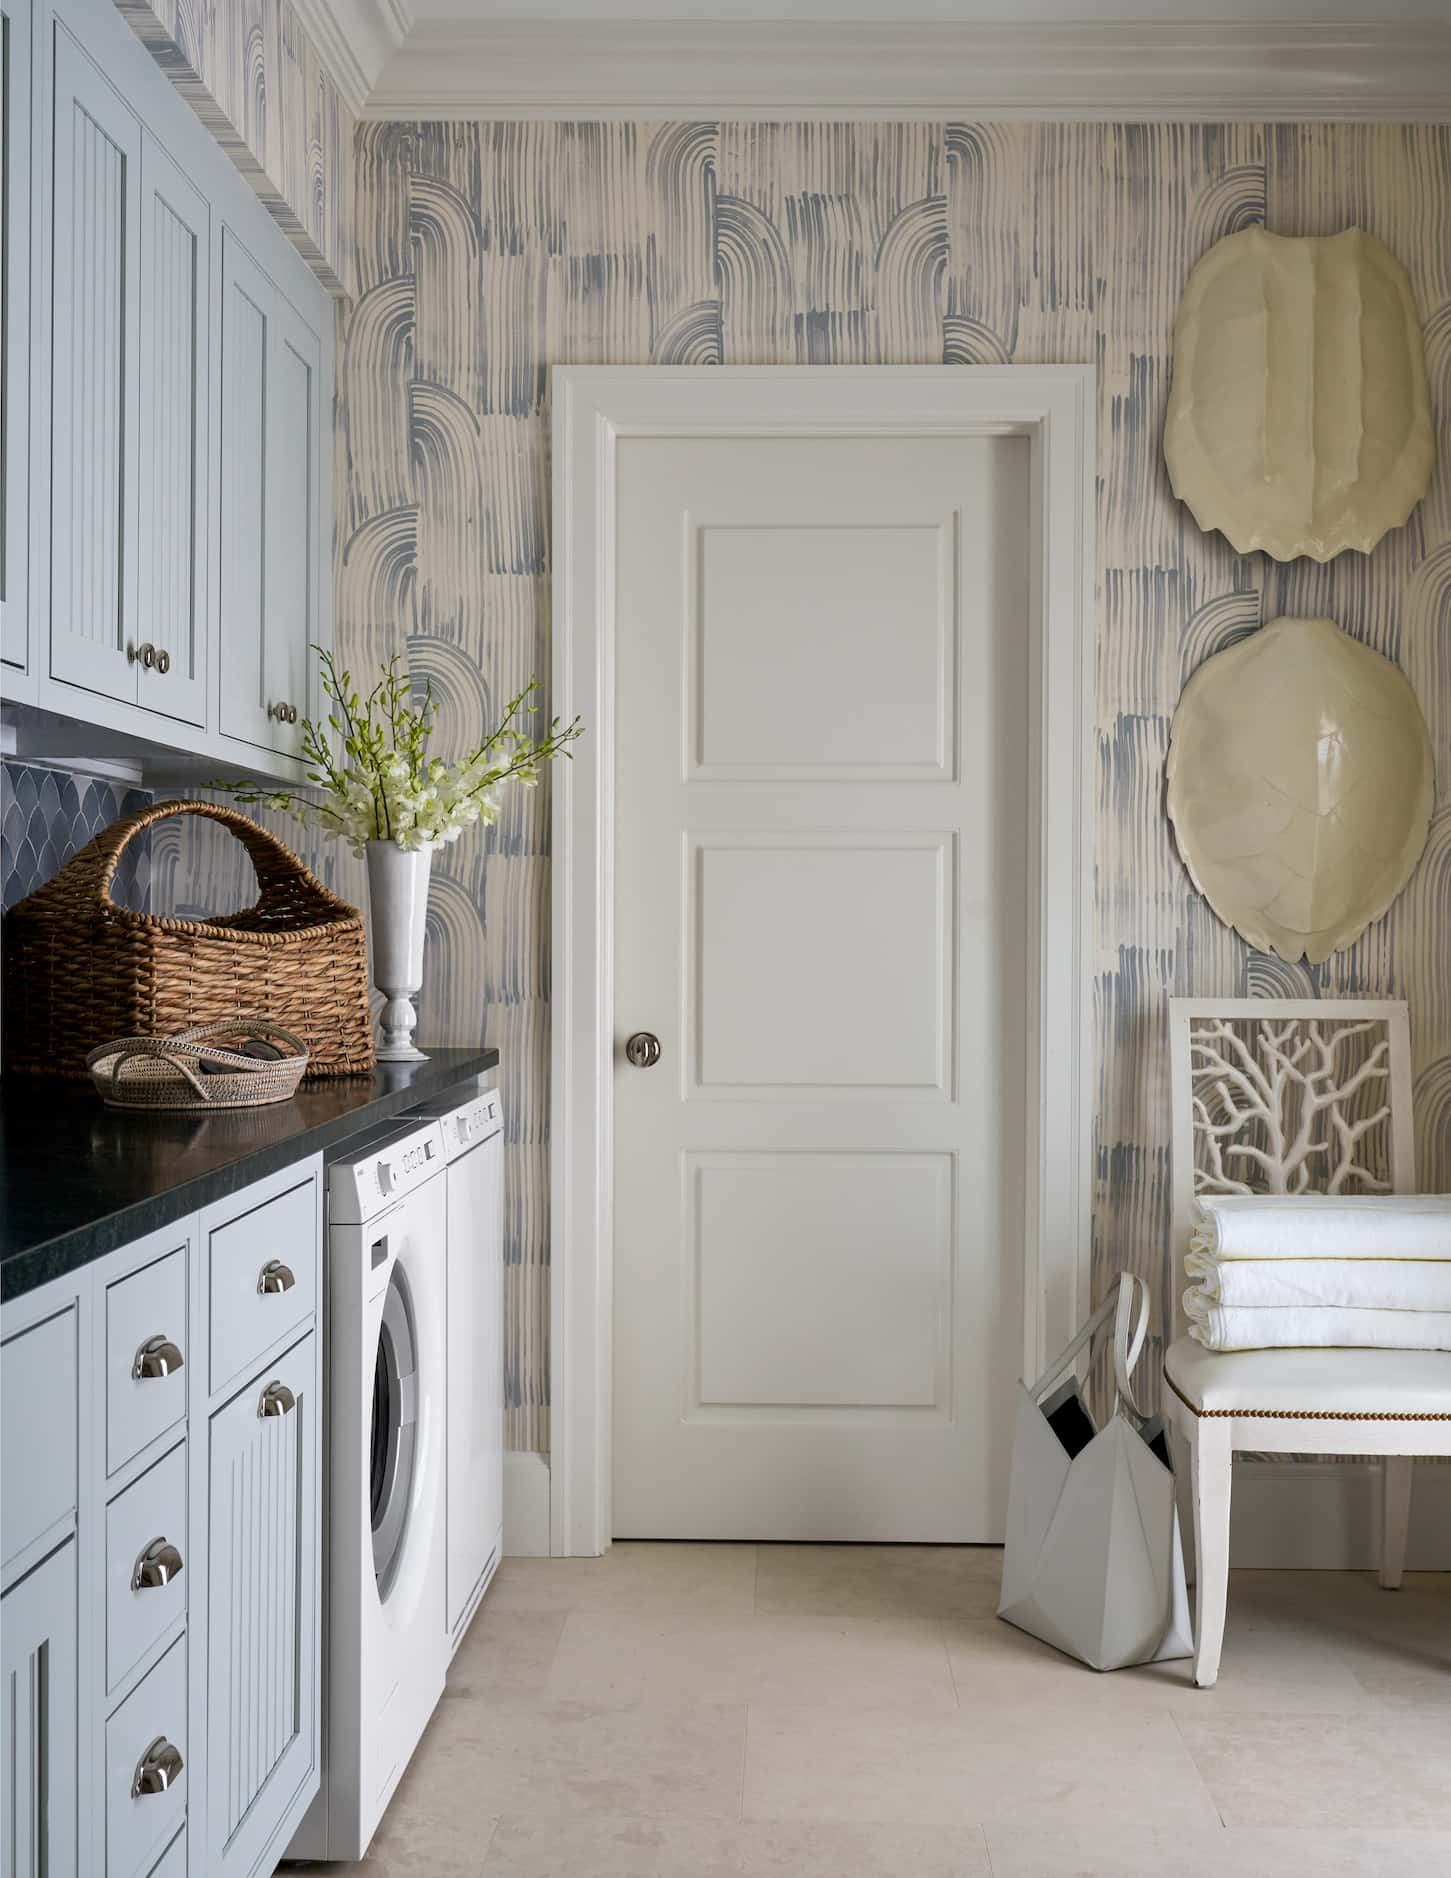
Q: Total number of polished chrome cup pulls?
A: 5